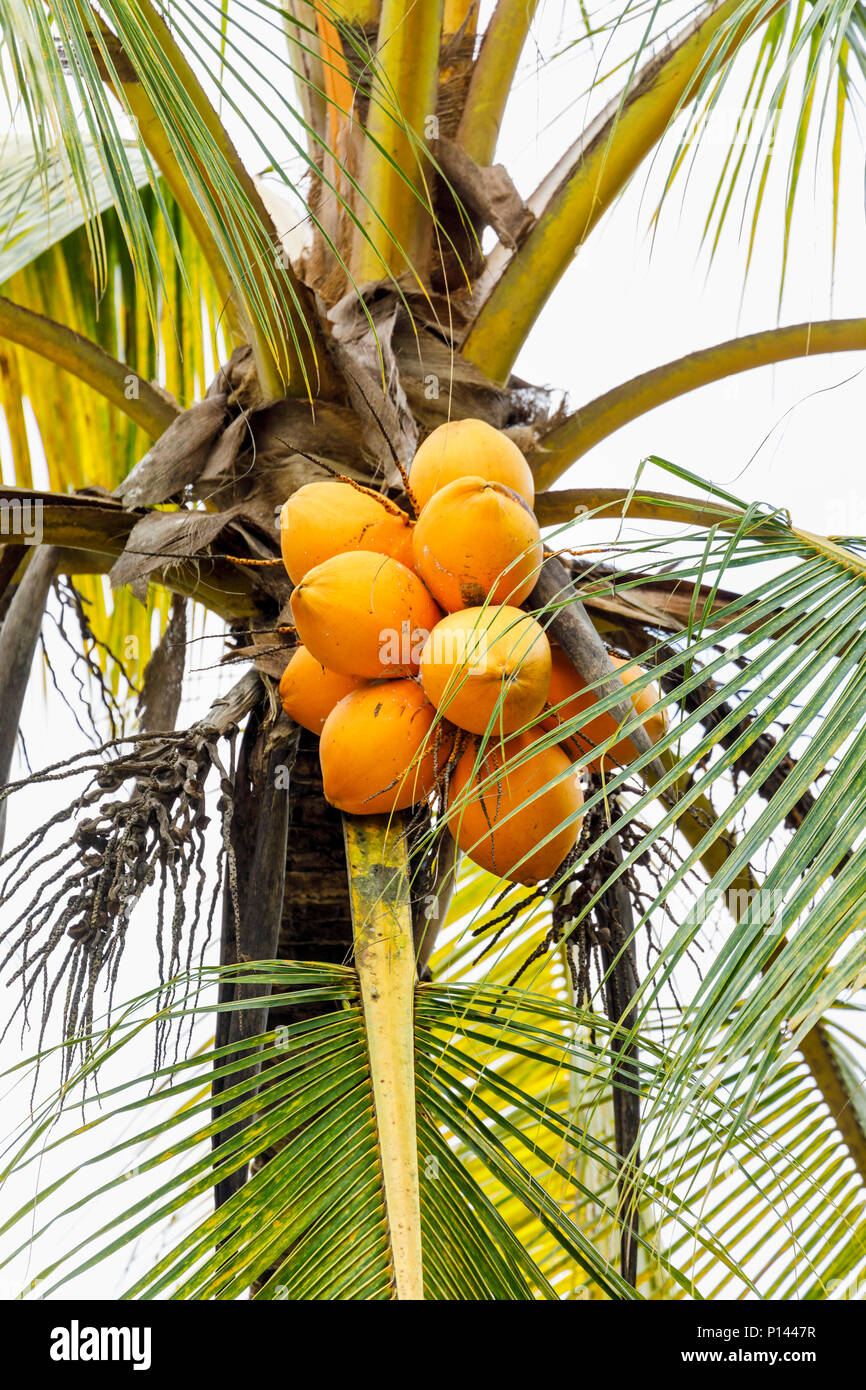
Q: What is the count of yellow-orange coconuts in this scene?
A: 9